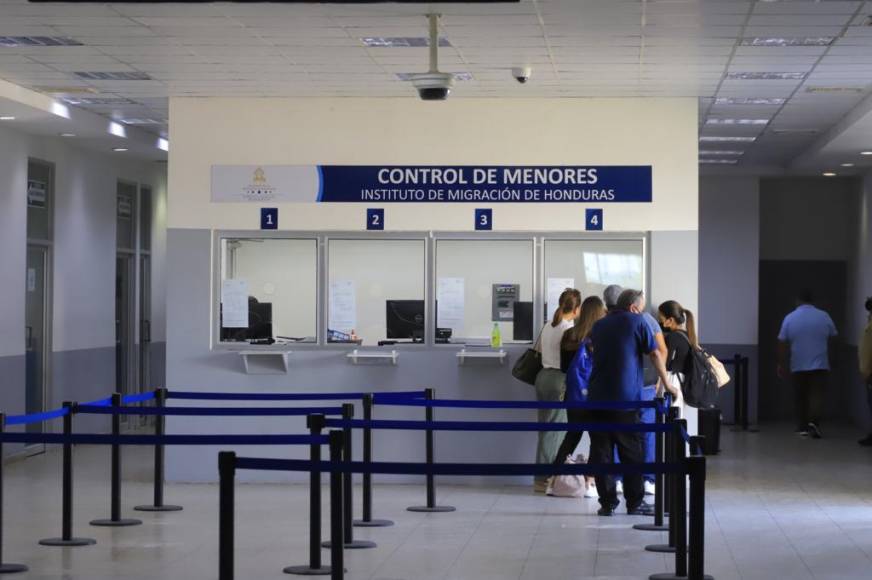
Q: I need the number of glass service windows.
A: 4